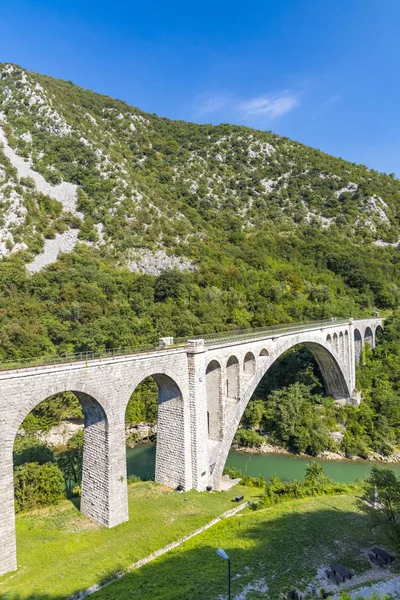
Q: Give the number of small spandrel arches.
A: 8